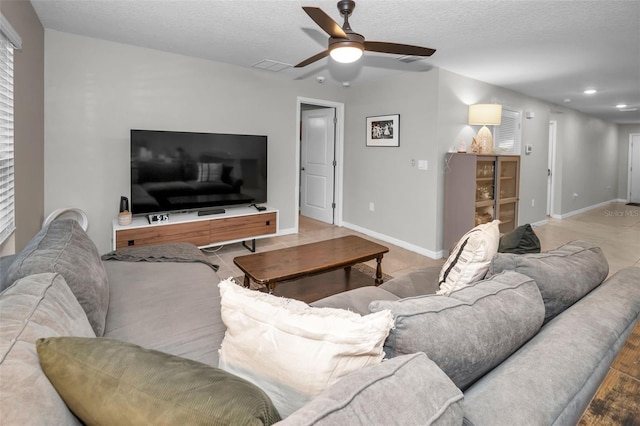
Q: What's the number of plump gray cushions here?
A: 5